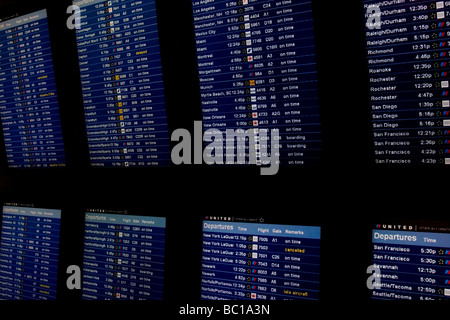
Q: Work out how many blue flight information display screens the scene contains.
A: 8